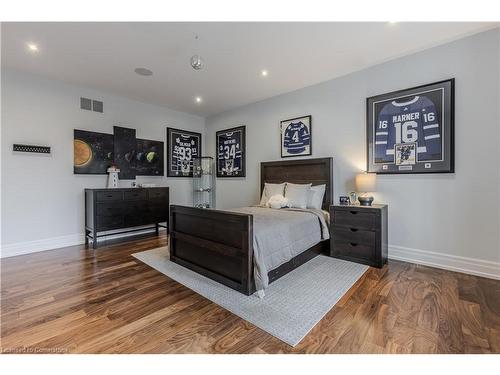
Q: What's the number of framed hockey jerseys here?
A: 4